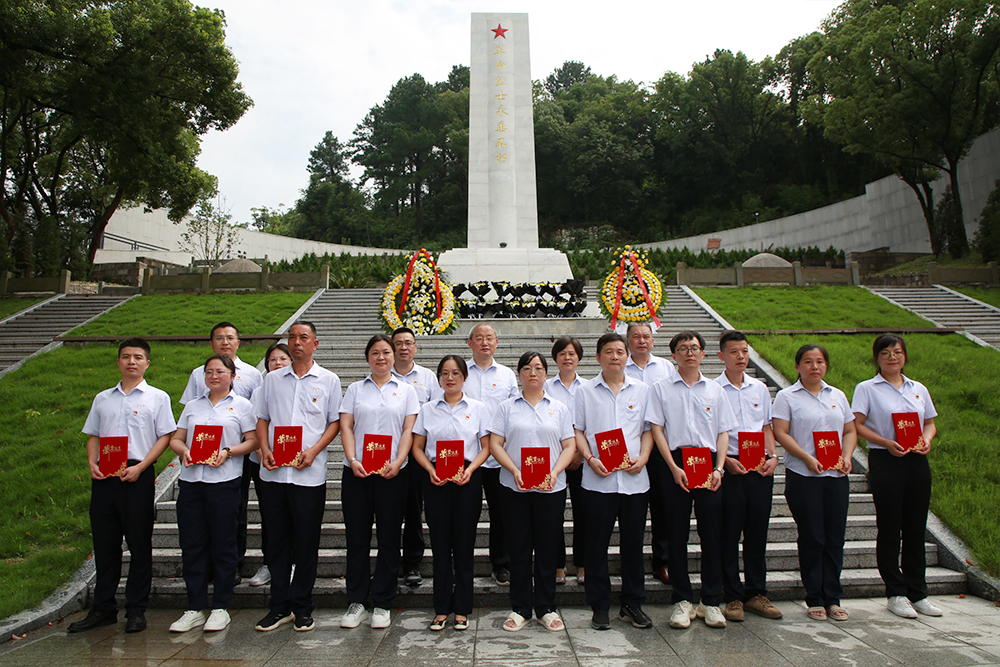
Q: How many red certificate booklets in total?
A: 11